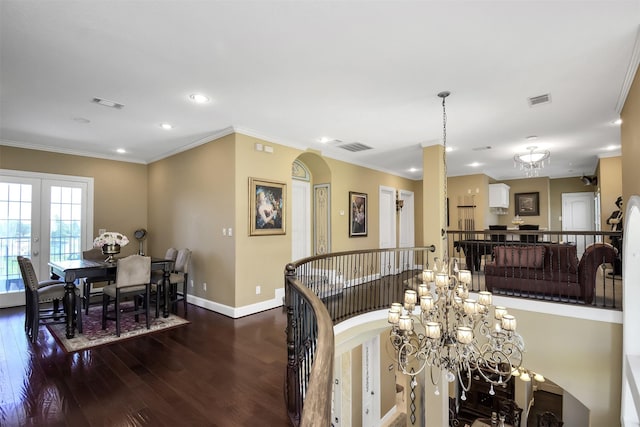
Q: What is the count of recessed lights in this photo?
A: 9